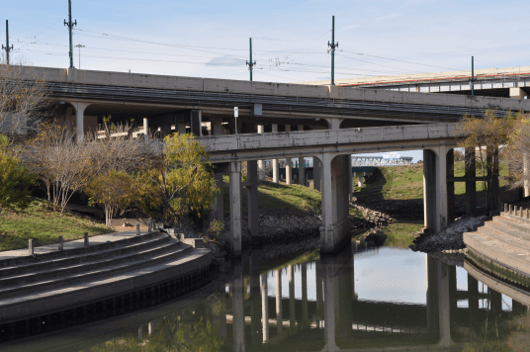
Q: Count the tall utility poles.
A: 5